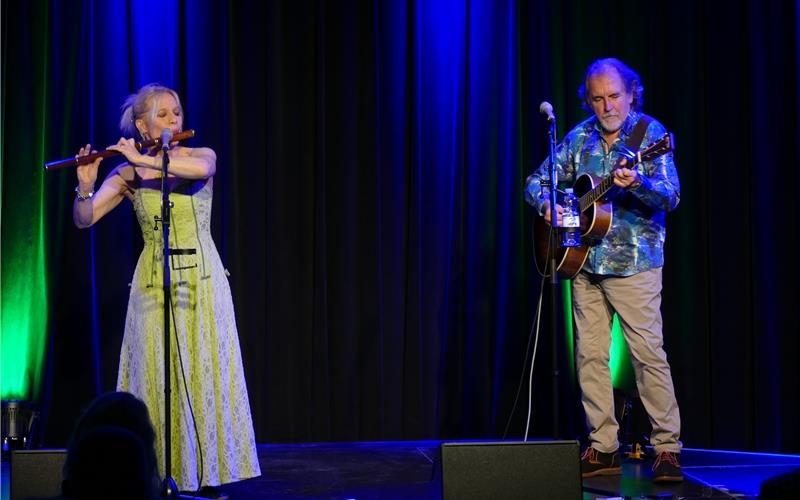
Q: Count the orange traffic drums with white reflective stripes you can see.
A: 0